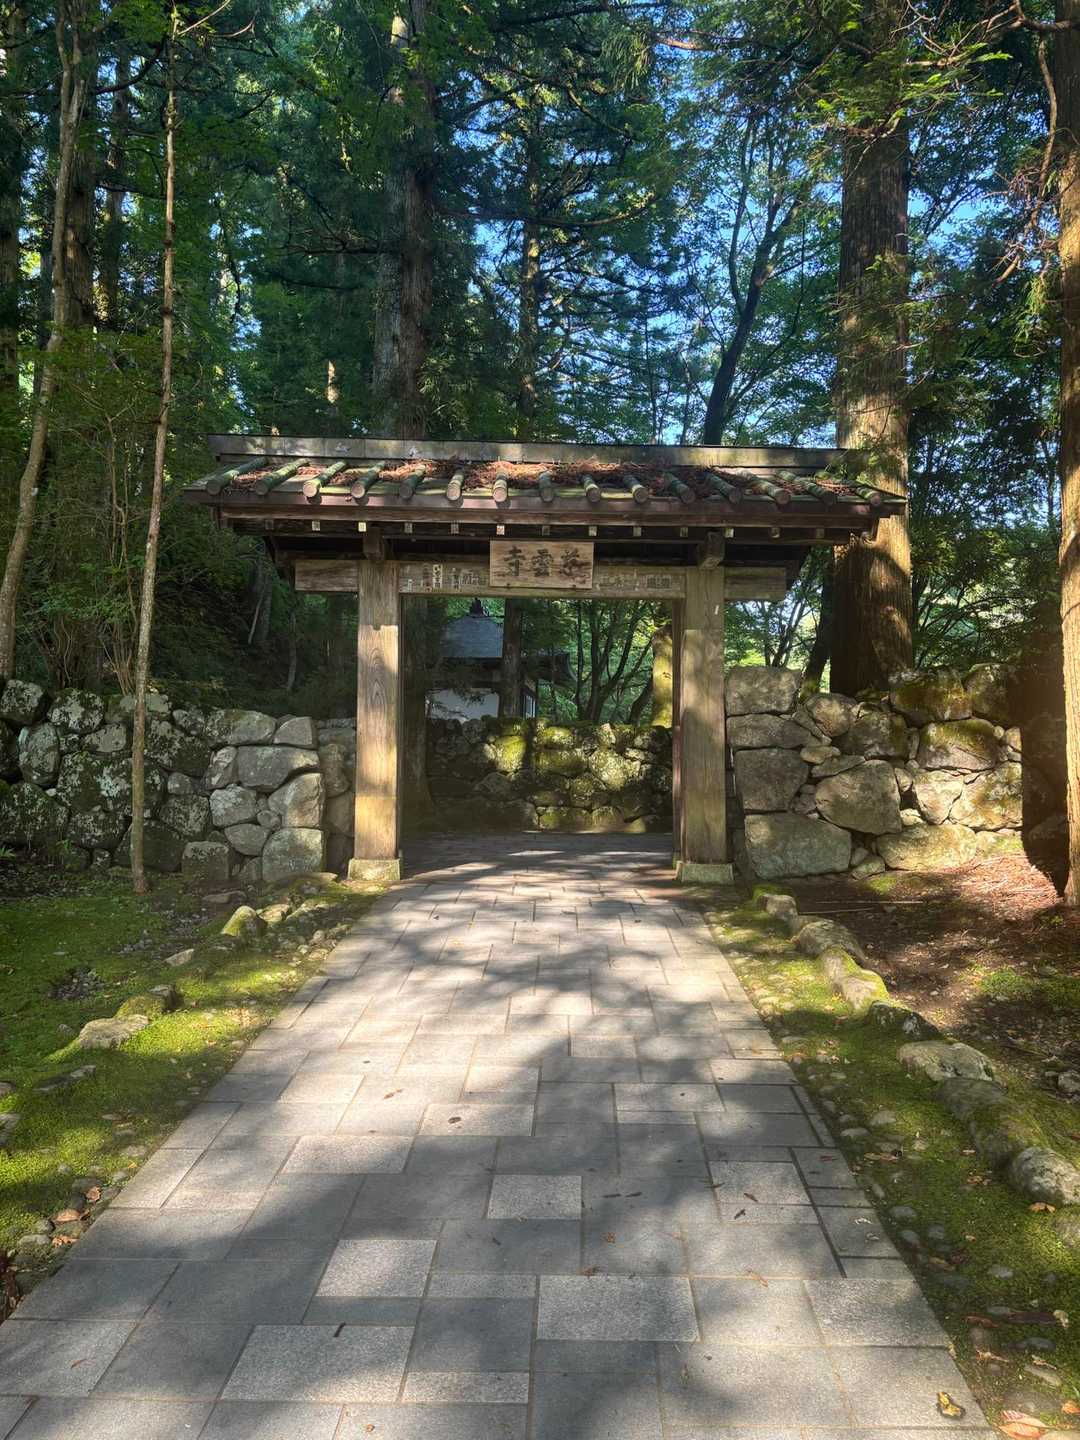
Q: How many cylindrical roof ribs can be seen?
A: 15